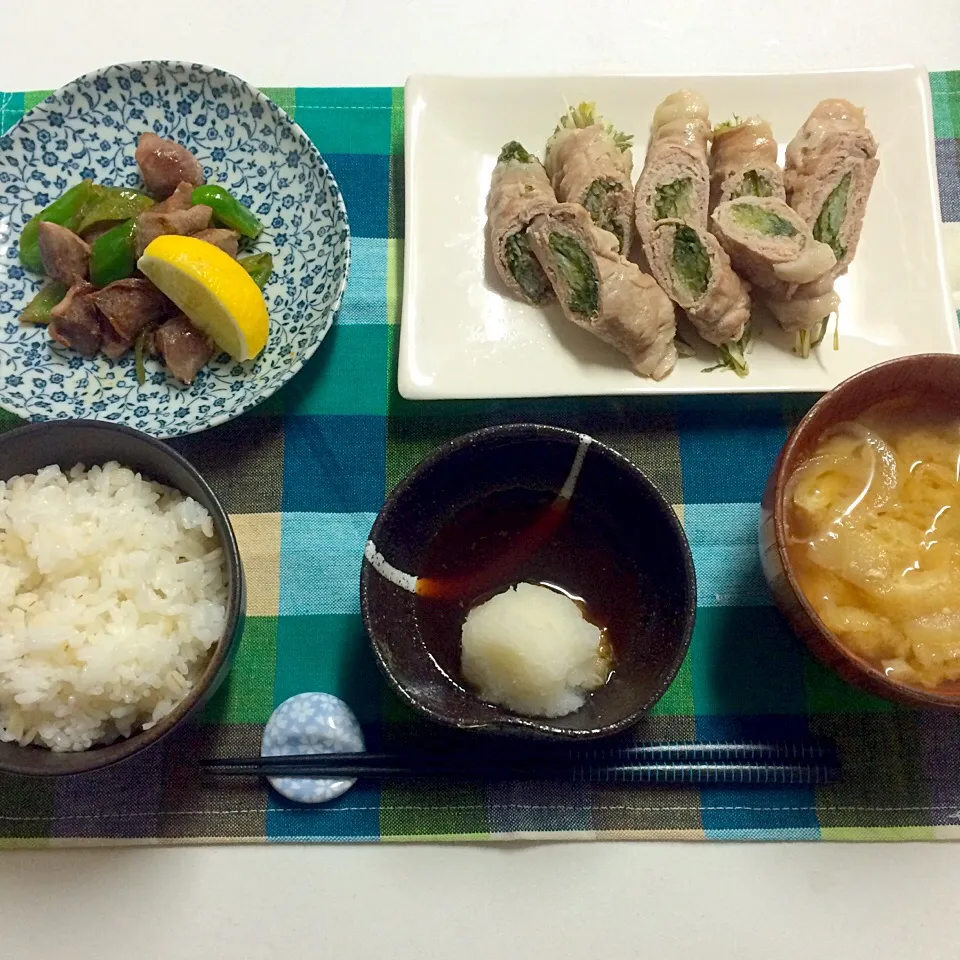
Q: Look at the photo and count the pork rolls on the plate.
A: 8